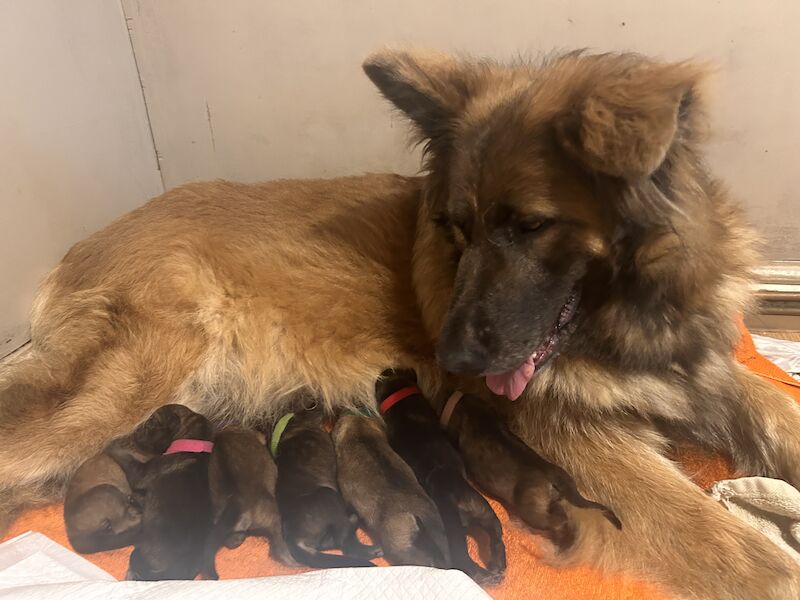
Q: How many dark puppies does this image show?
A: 7